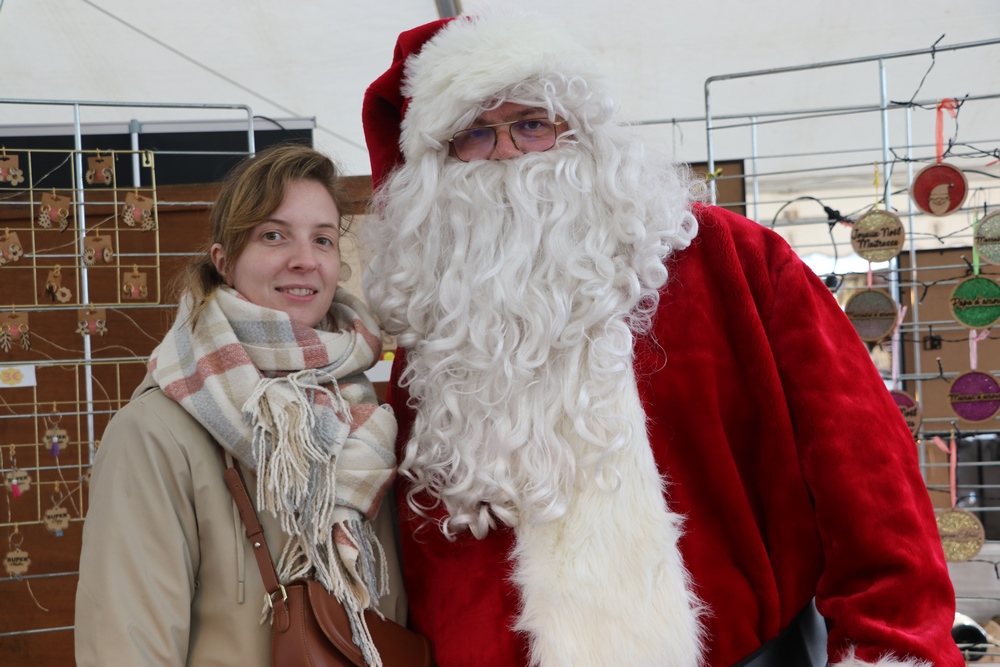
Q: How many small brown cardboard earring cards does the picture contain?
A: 10